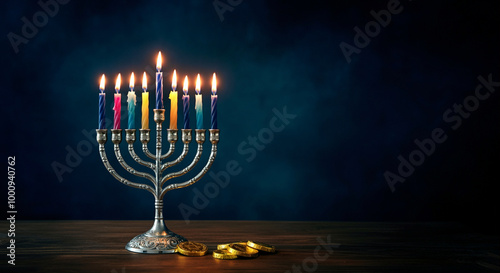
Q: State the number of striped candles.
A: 4